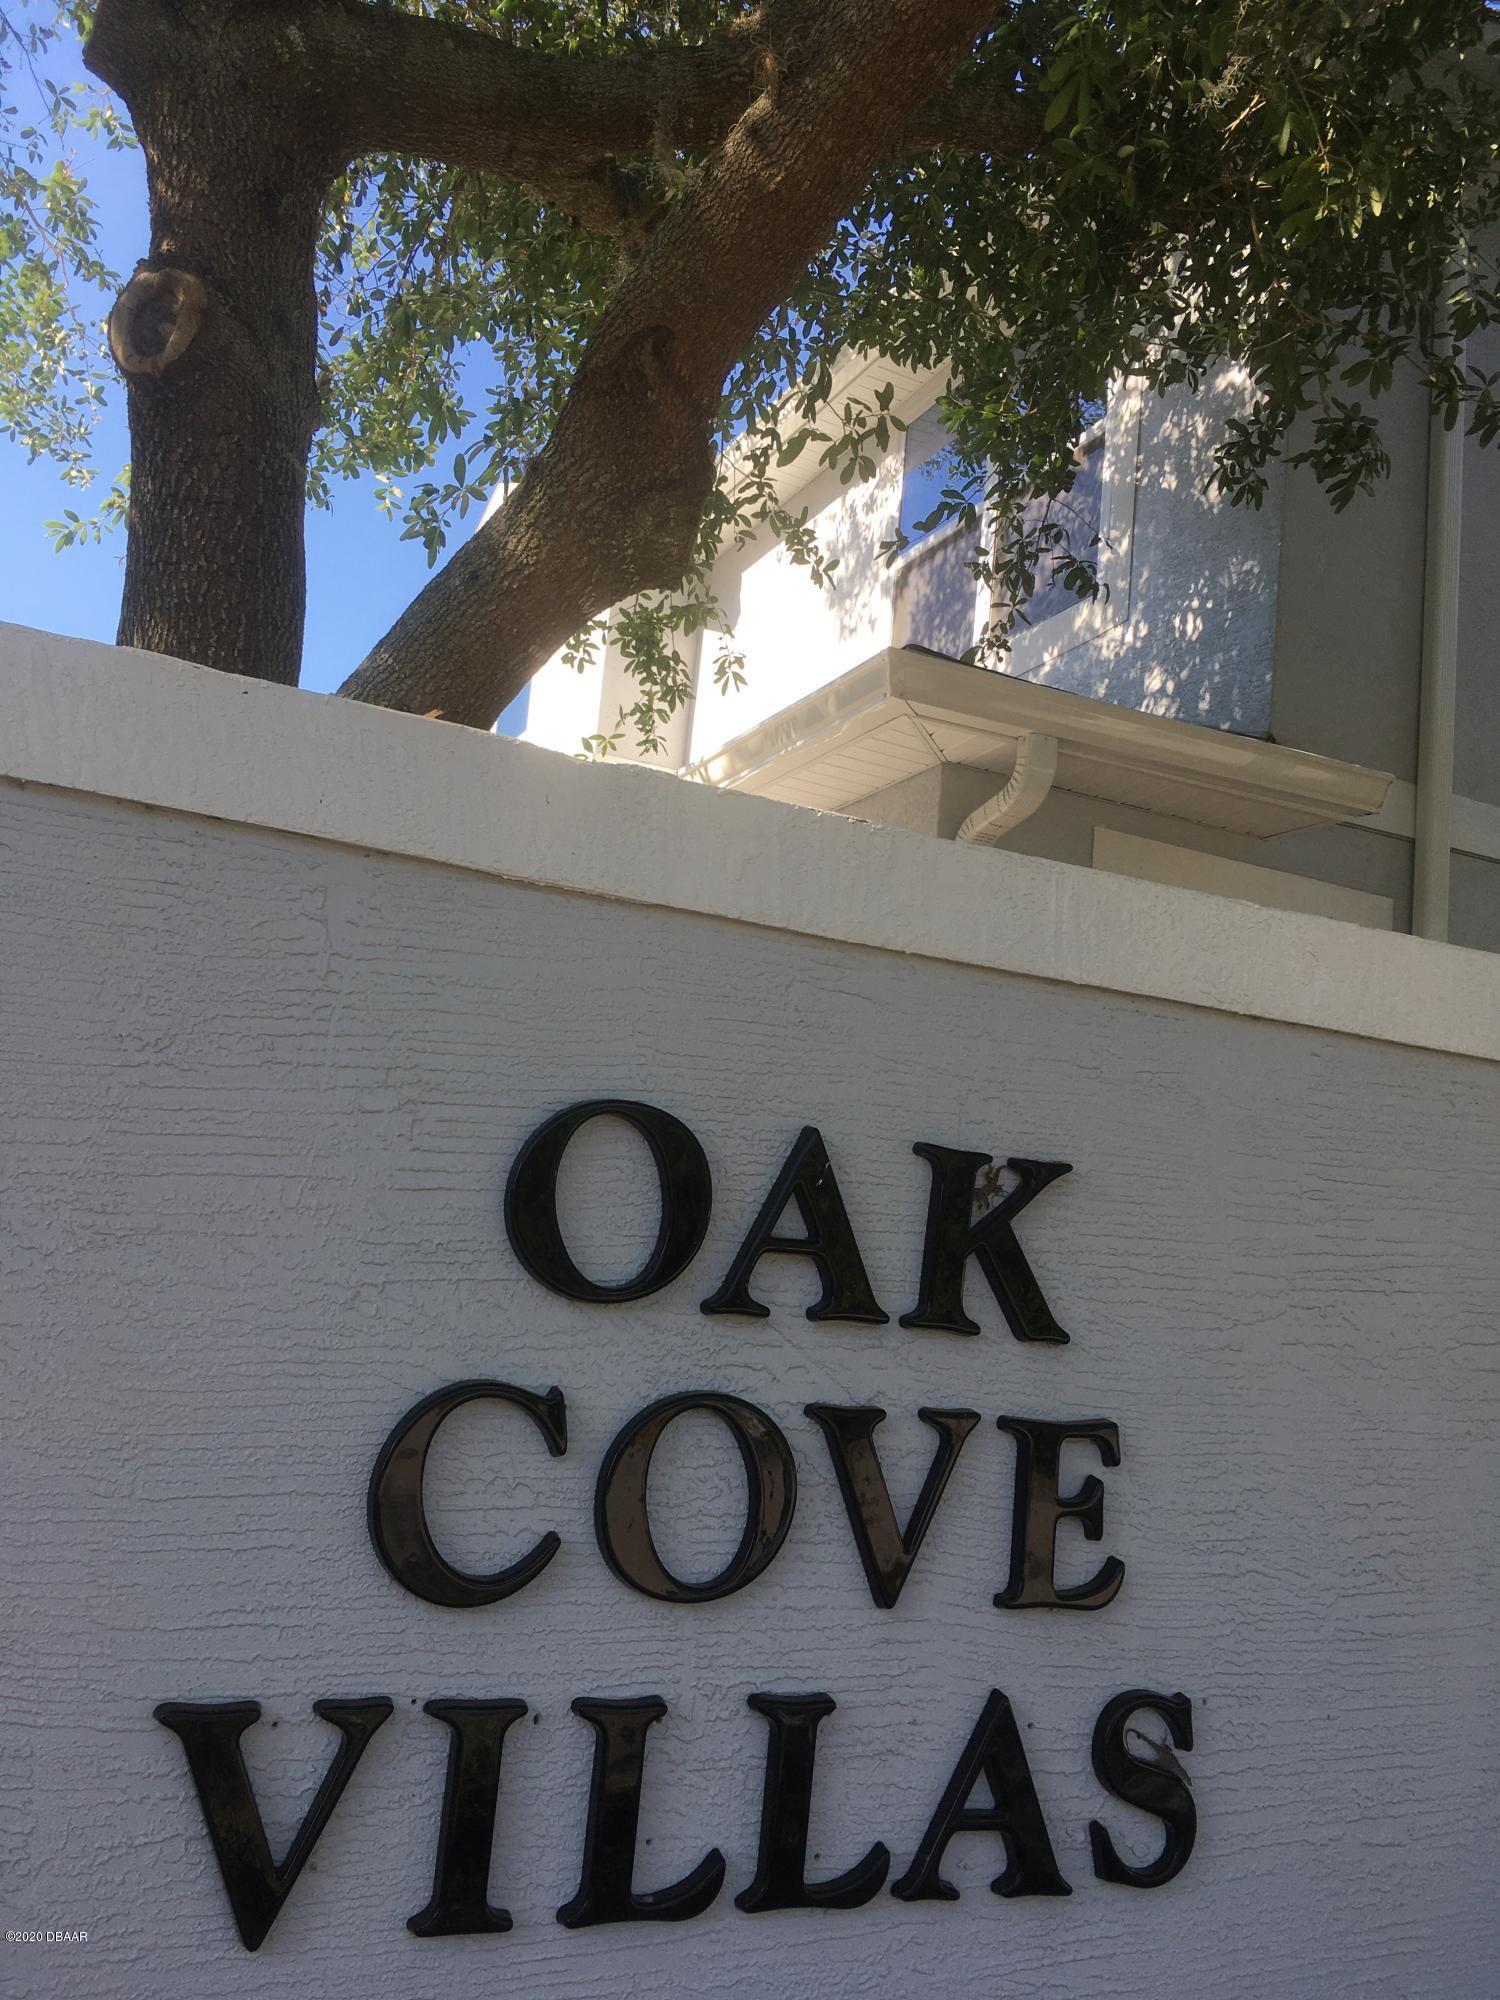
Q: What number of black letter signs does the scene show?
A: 13